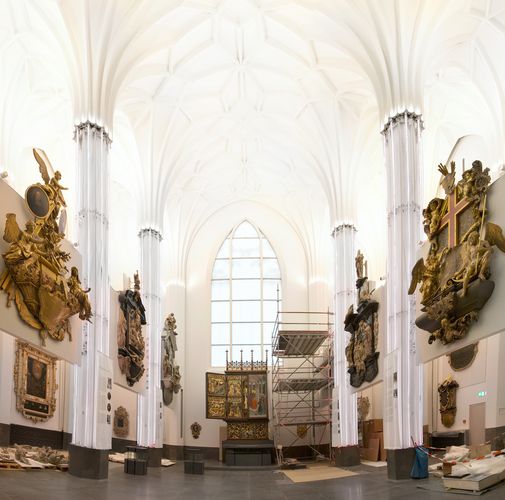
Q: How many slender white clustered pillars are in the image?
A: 4